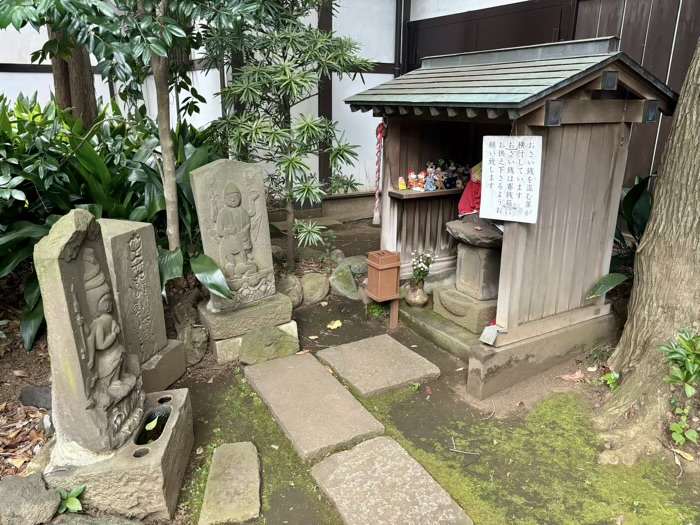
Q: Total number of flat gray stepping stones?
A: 4